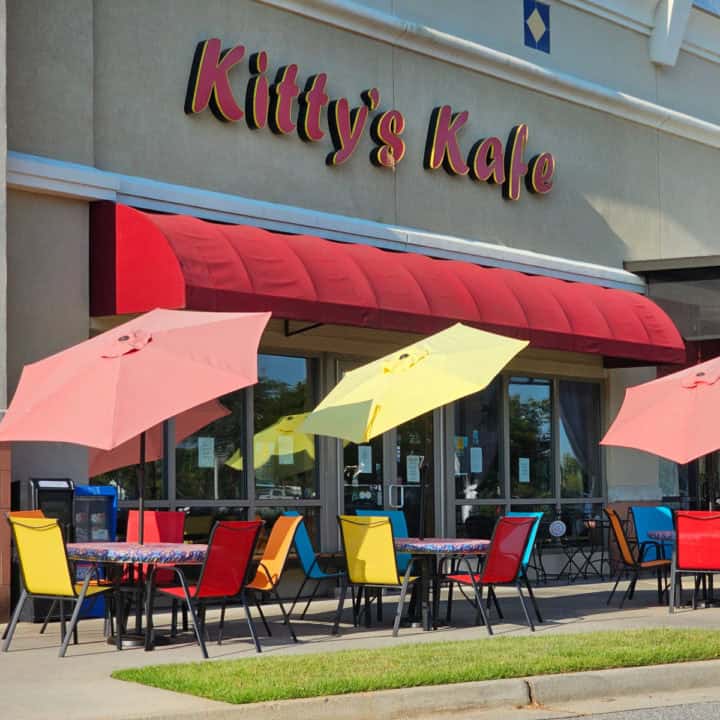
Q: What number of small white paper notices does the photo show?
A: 6